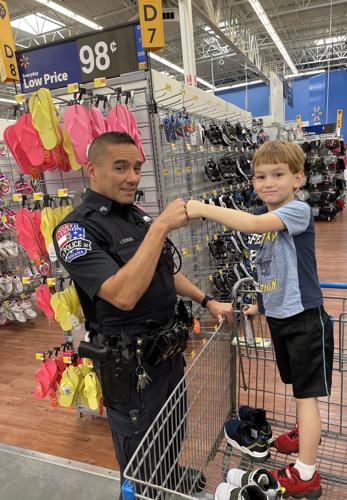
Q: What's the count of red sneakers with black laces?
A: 2